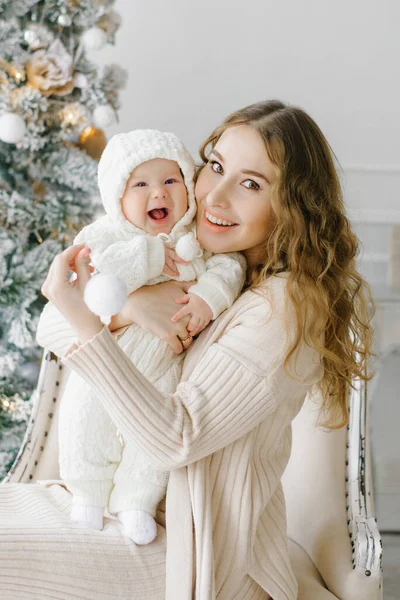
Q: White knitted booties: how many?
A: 2